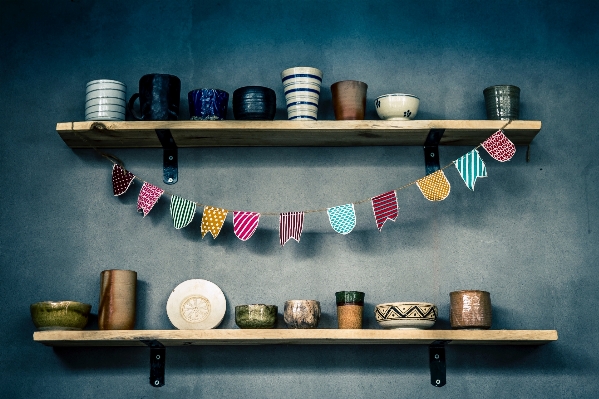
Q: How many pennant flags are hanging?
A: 11